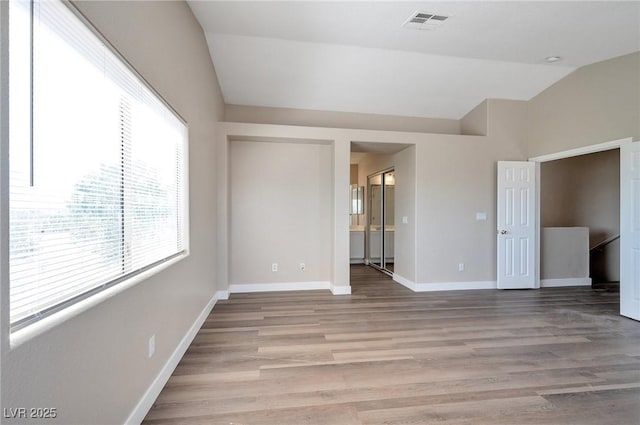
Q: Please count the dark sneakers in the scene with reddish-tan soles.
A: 0